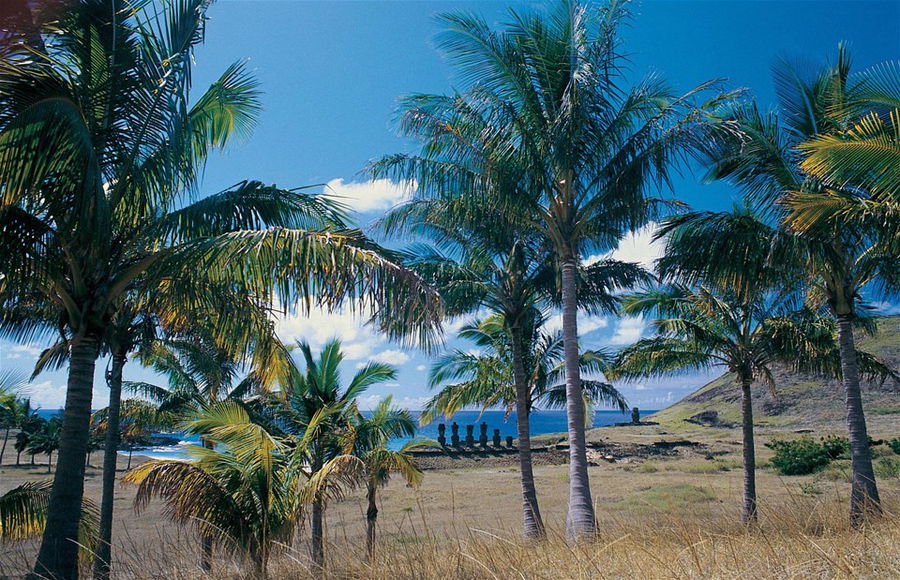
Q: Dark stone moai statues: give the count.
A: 7